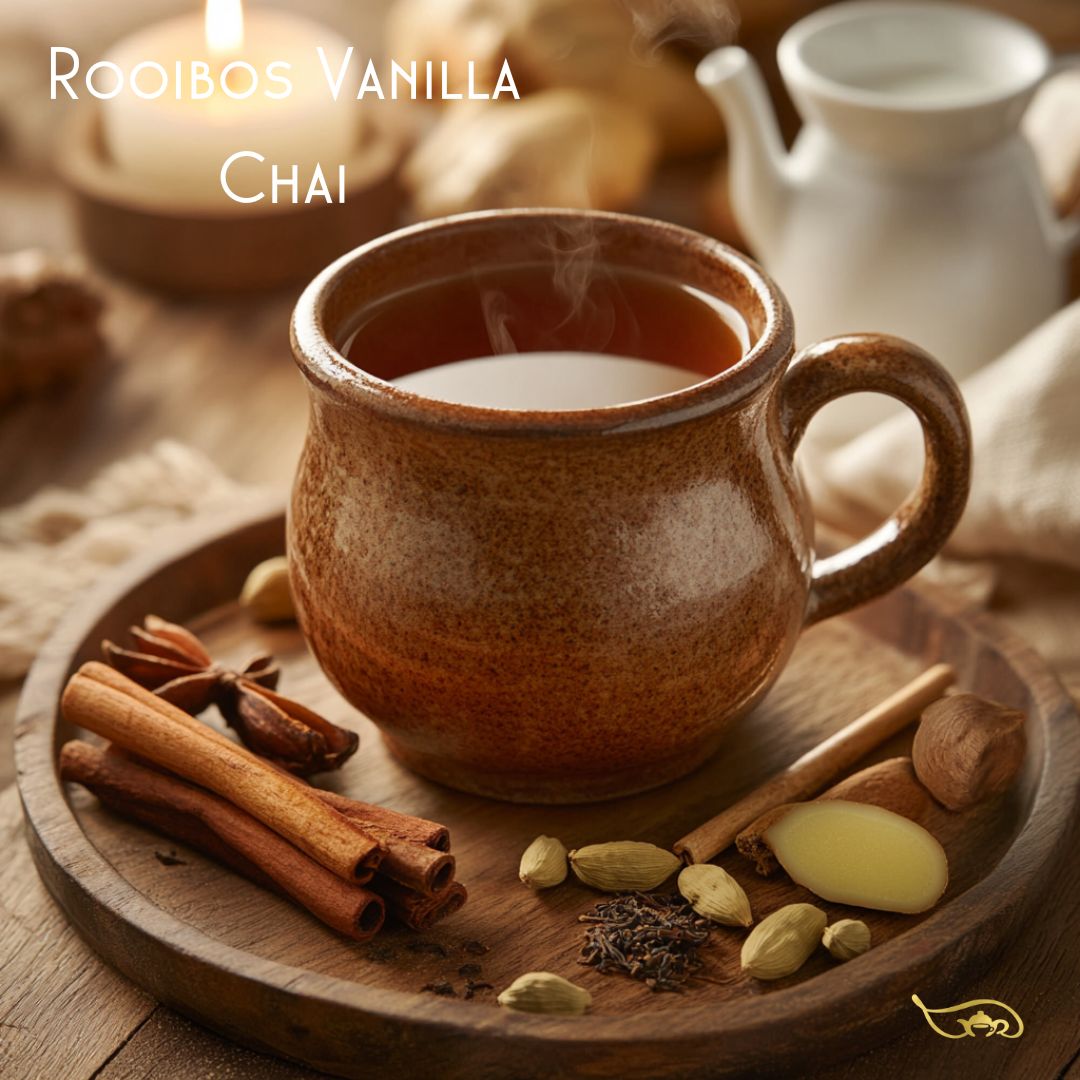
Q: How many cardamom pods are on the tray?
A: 7